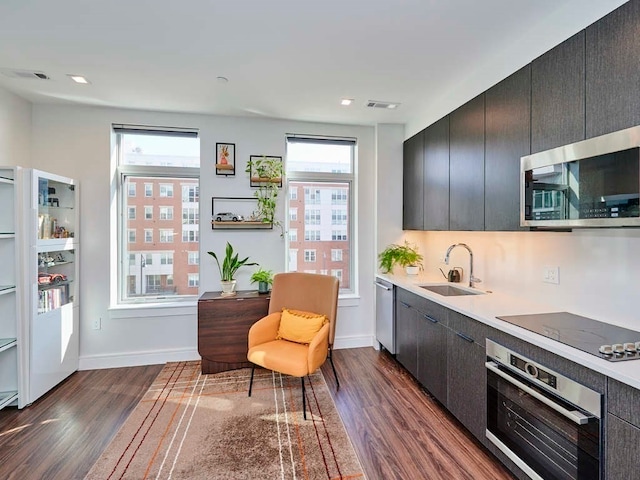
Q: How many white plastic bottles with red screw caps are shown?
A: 0